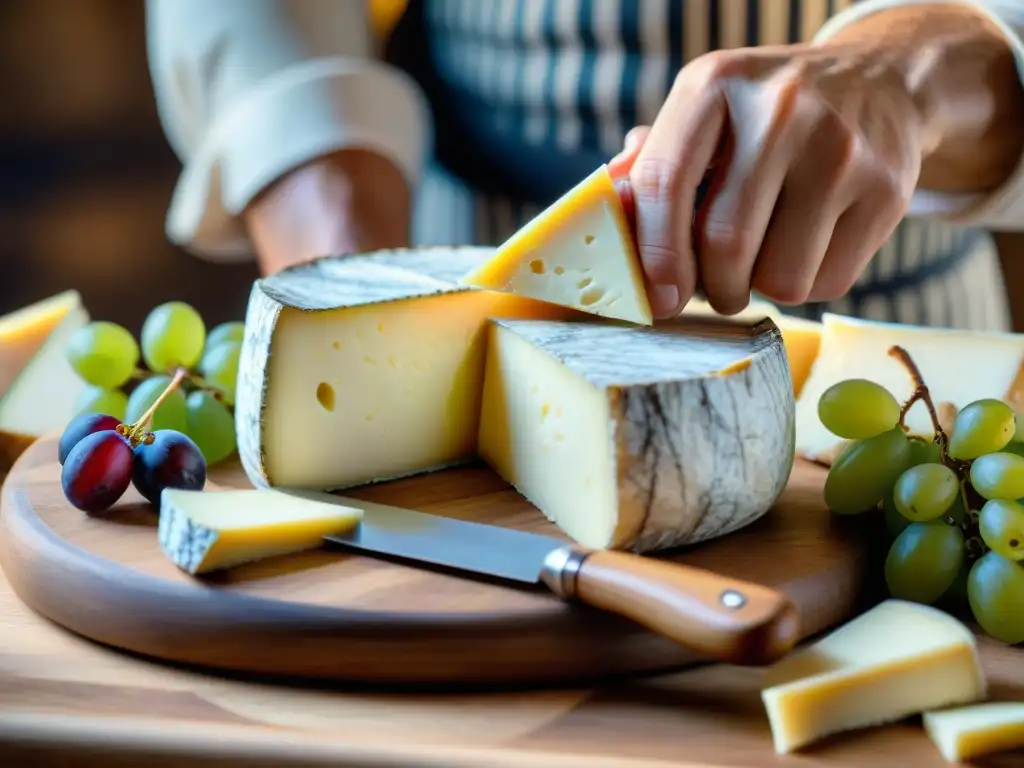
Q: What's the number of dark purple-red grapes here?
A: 3